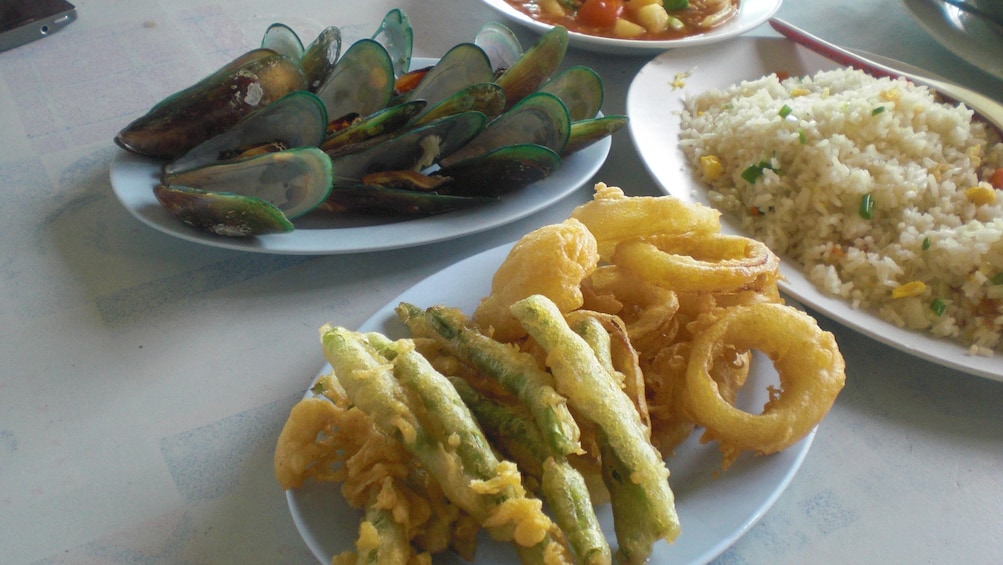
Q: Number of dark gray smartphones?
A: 1